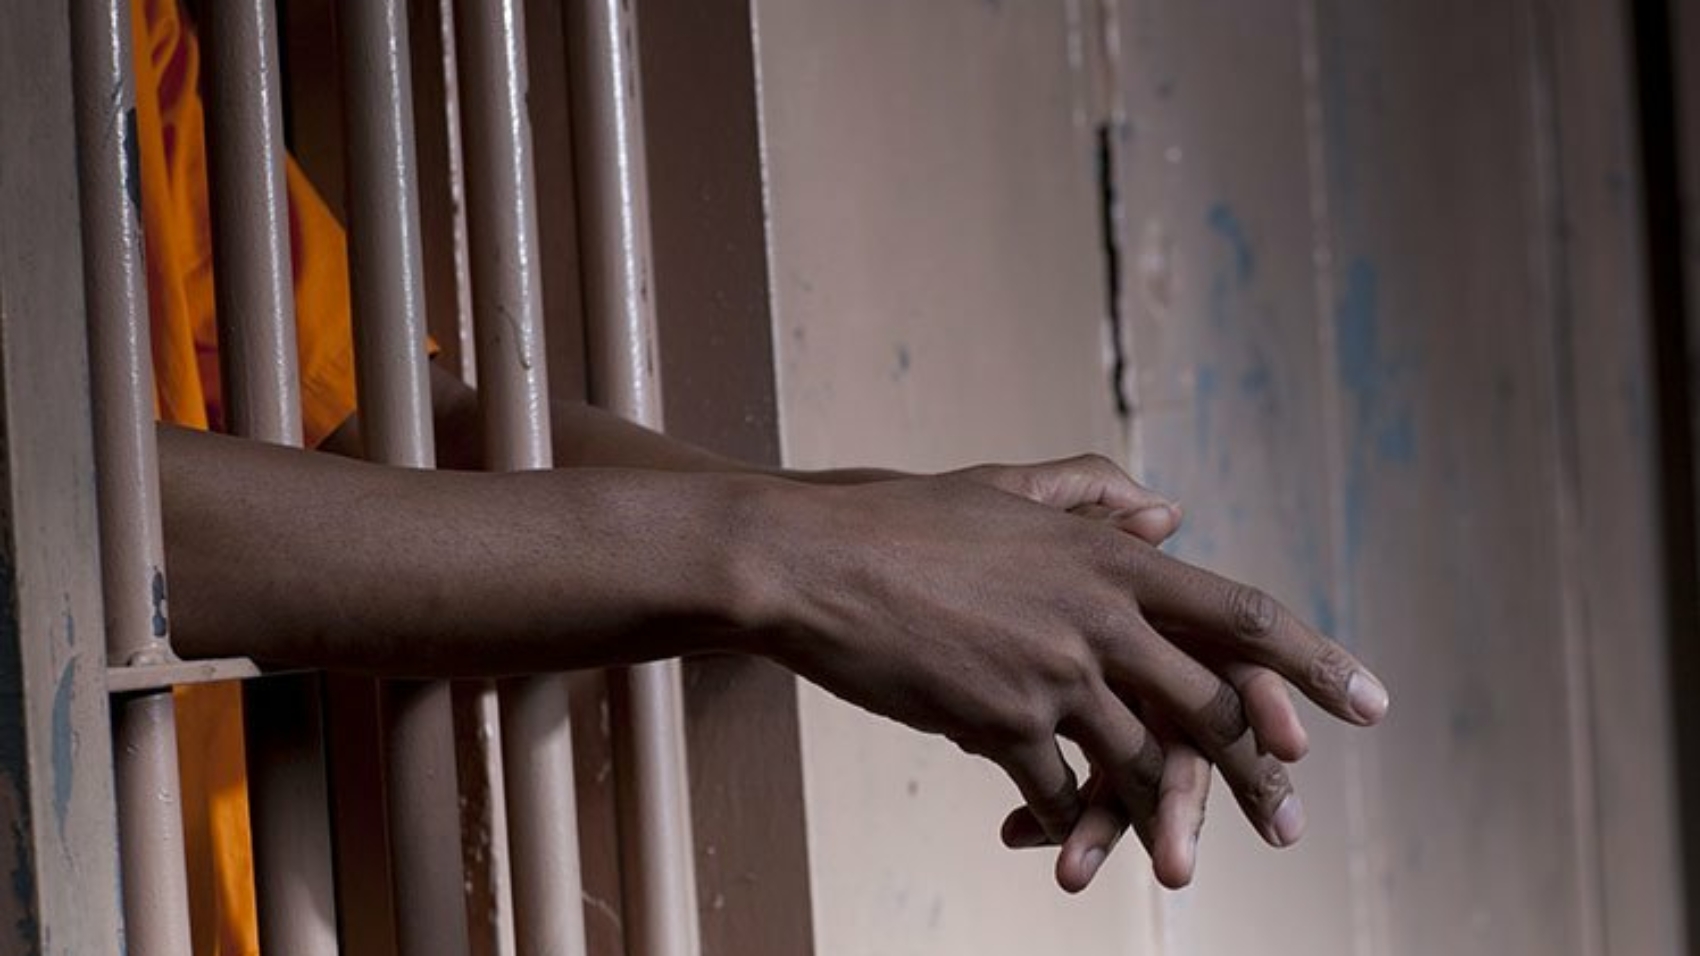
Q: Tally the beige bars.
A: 5